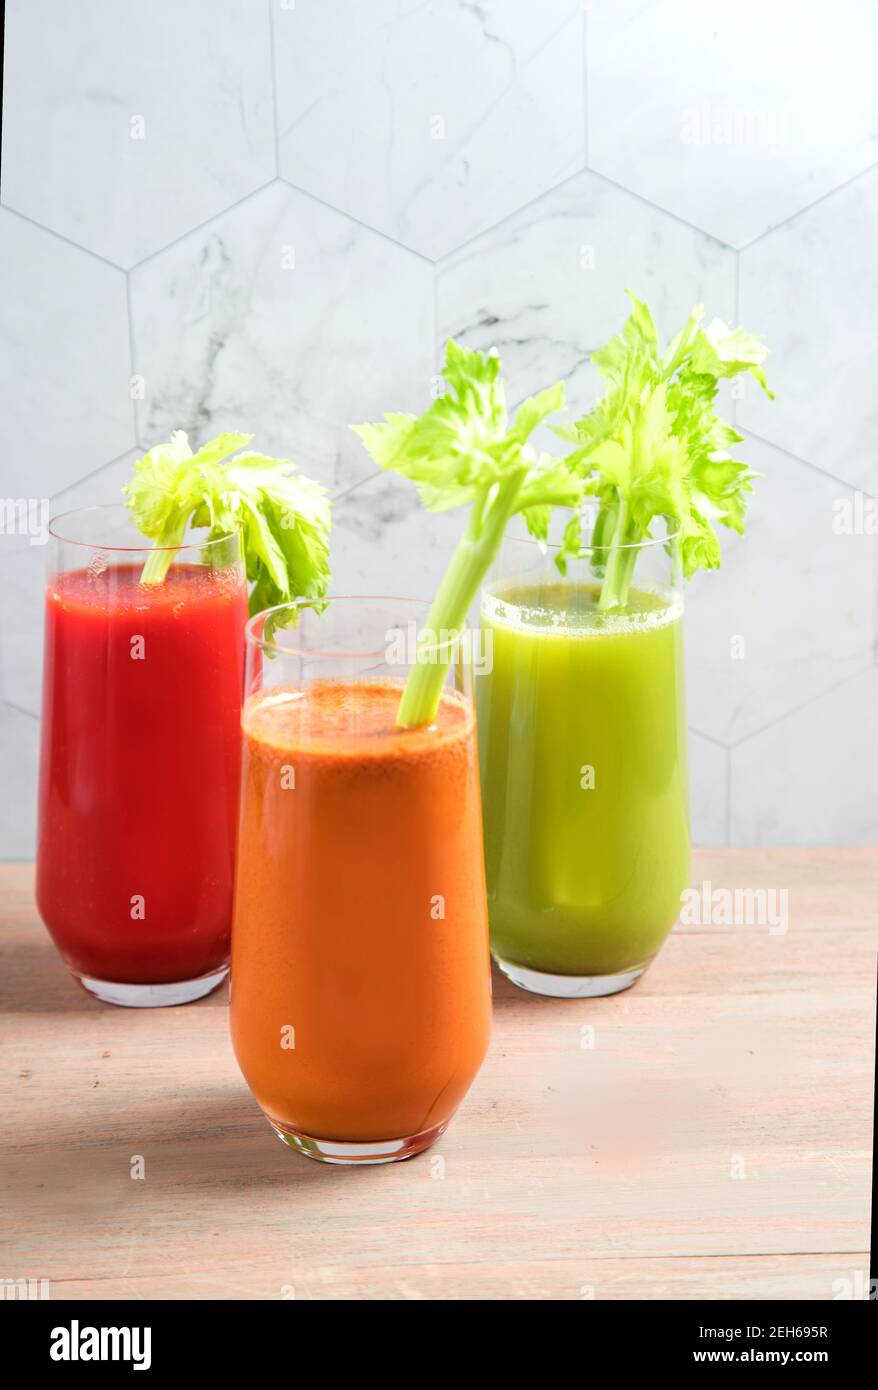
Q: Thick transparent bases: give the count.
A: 3